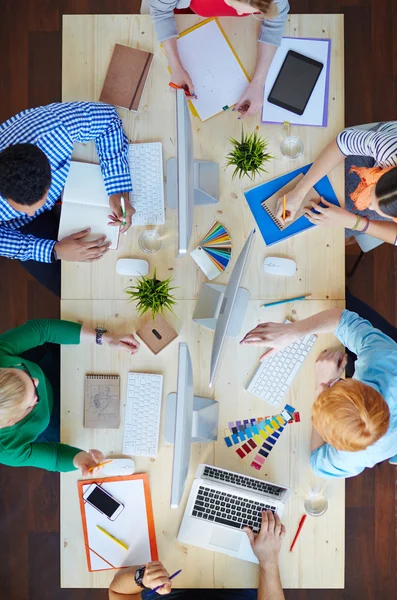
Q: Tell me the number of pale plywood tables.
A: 2